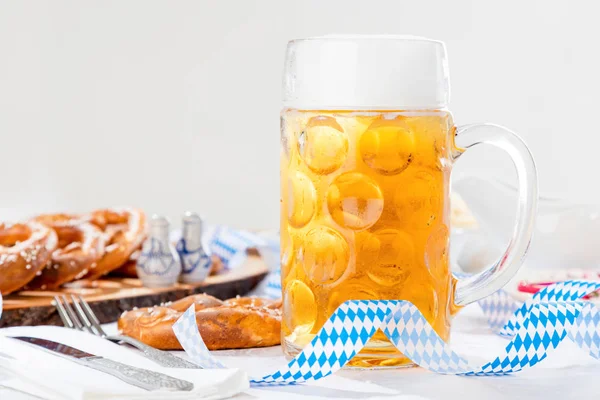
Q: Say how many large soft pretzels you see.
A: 4